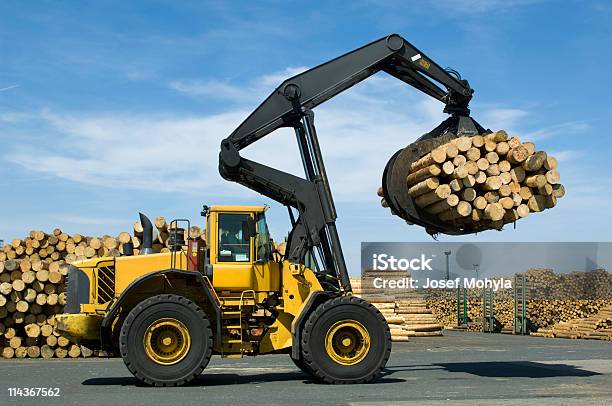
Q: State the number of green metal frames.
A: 3